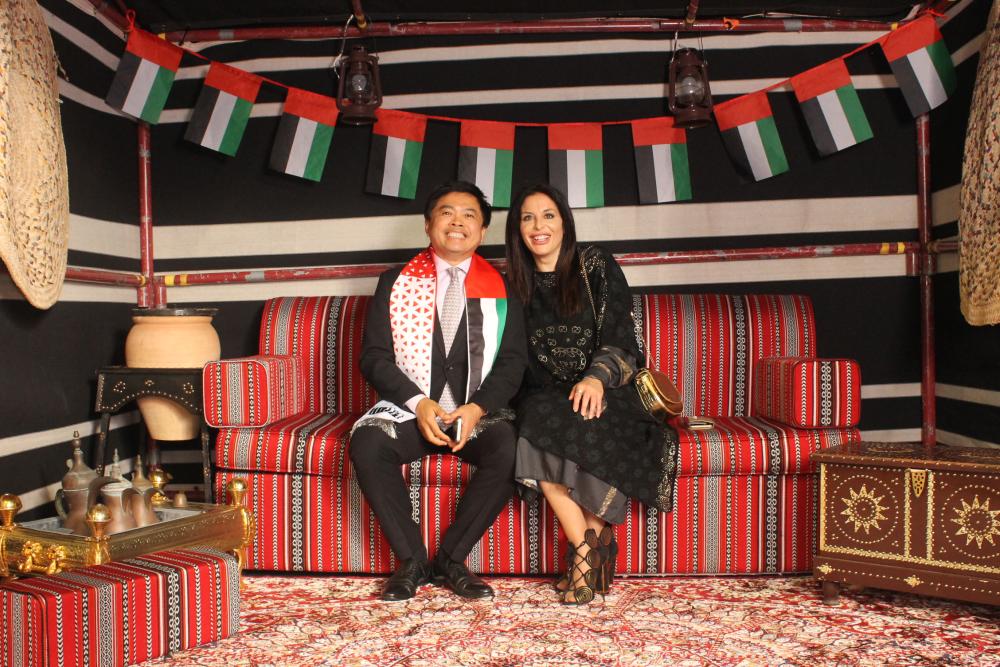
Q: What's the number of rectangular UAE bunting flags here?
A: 10